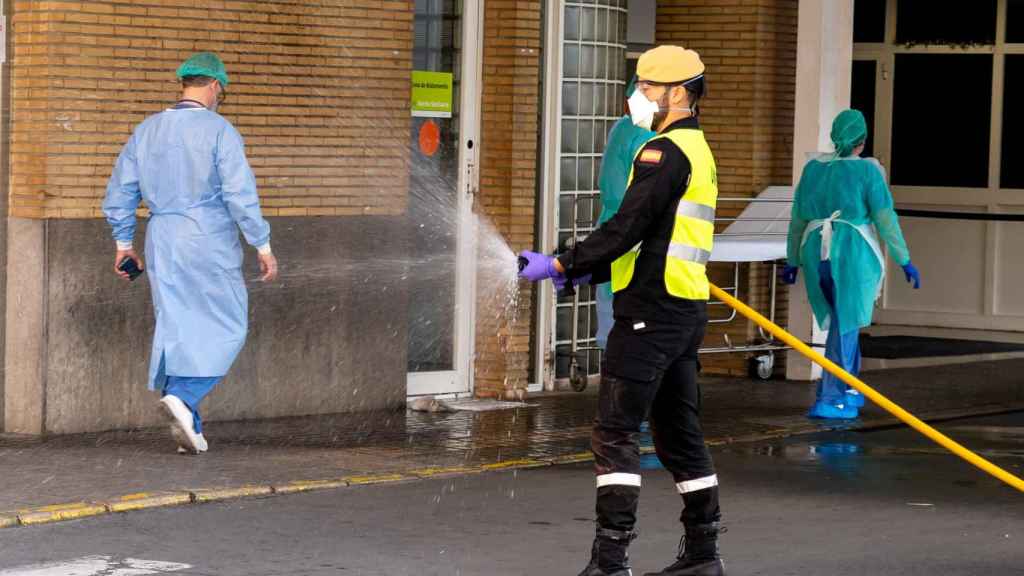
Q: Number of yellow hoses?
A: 1